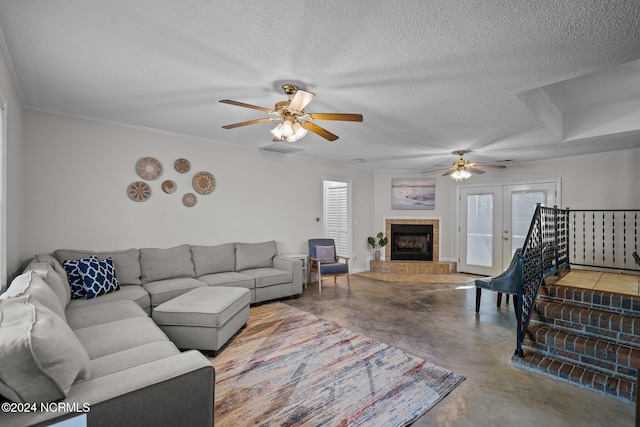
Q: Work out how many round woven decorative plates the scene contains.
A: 6